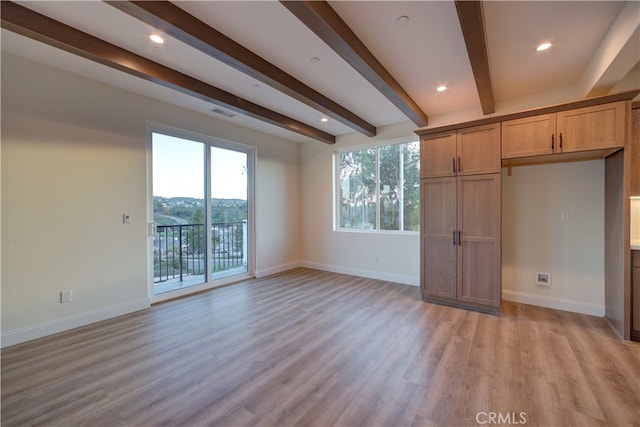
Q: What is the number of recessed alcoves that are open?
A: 1